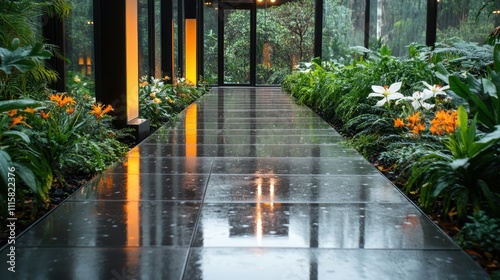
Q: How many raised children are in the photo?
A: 0